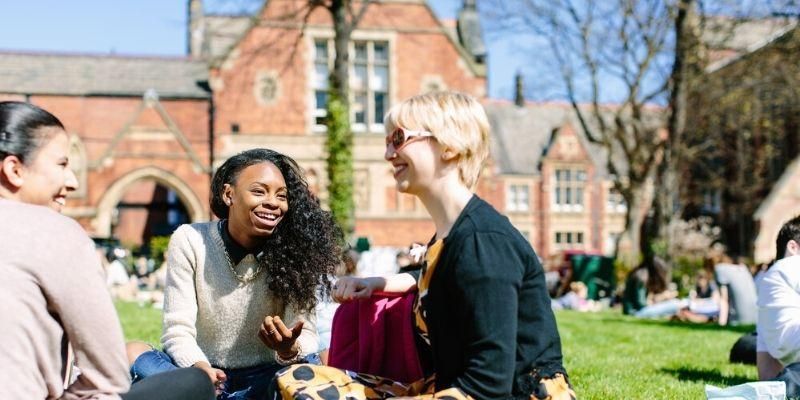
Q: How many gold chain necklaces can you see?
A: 1